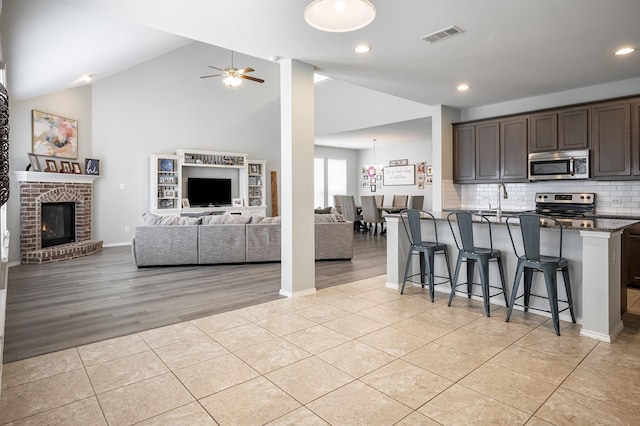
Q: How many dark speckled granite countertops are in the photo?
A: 2